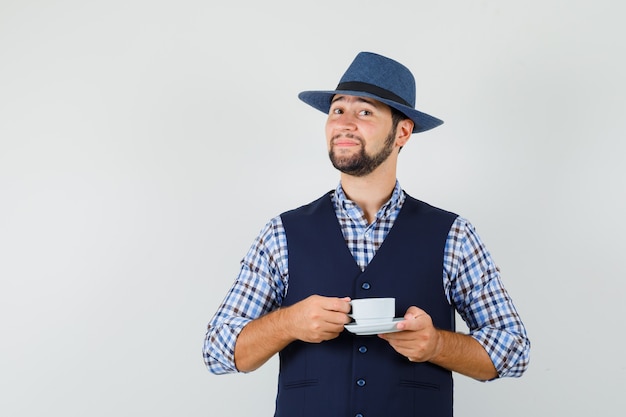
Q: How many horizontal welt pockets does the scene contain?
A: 2